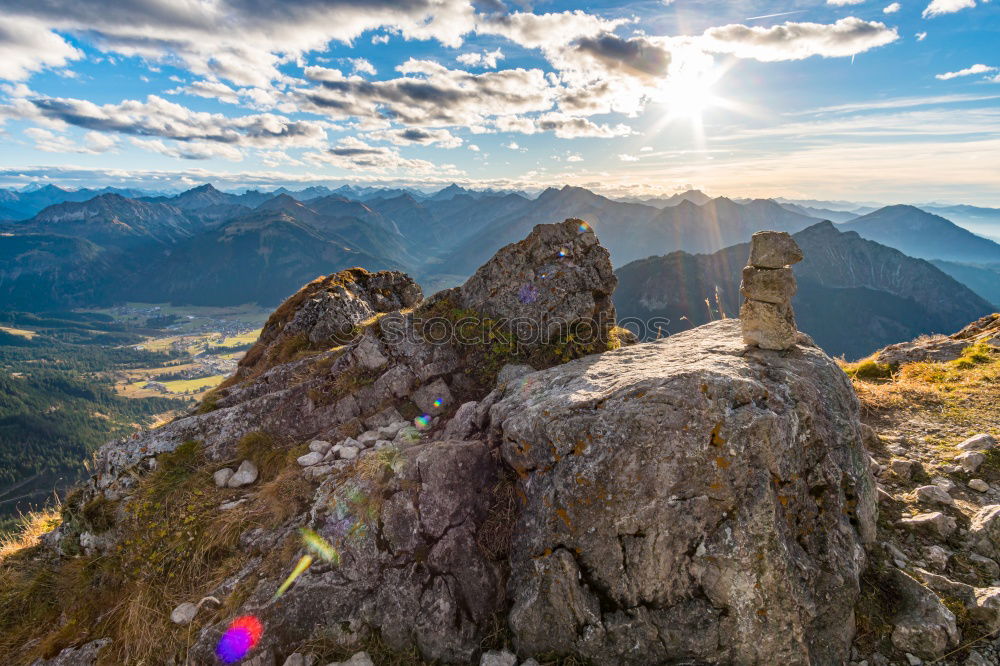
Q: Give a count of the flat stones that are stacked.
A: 3